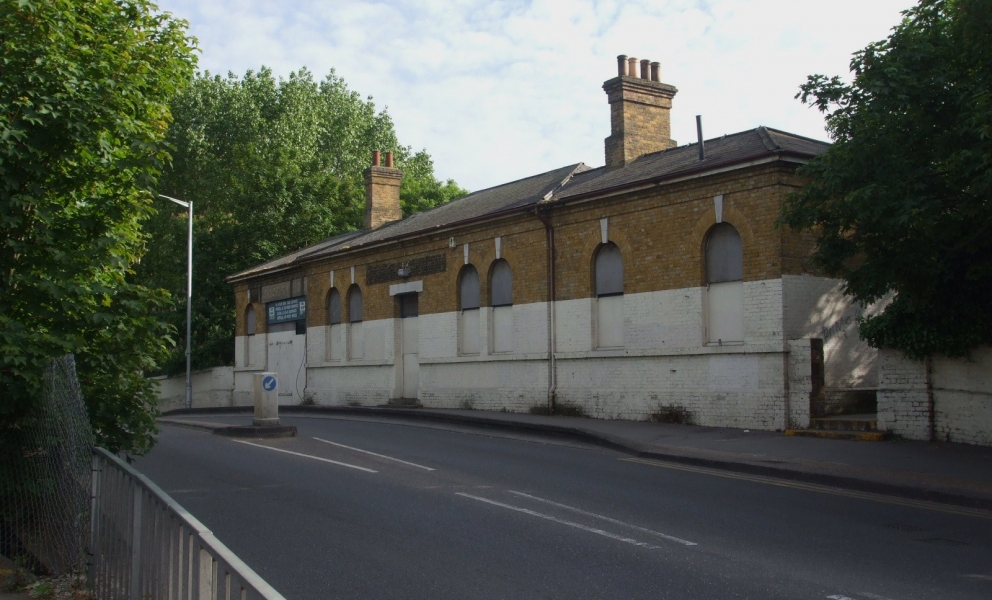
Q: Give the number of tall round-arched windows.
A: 7